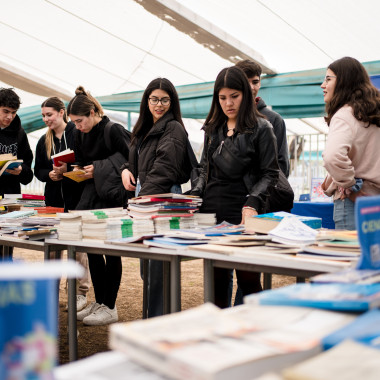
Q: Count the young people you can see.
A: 7